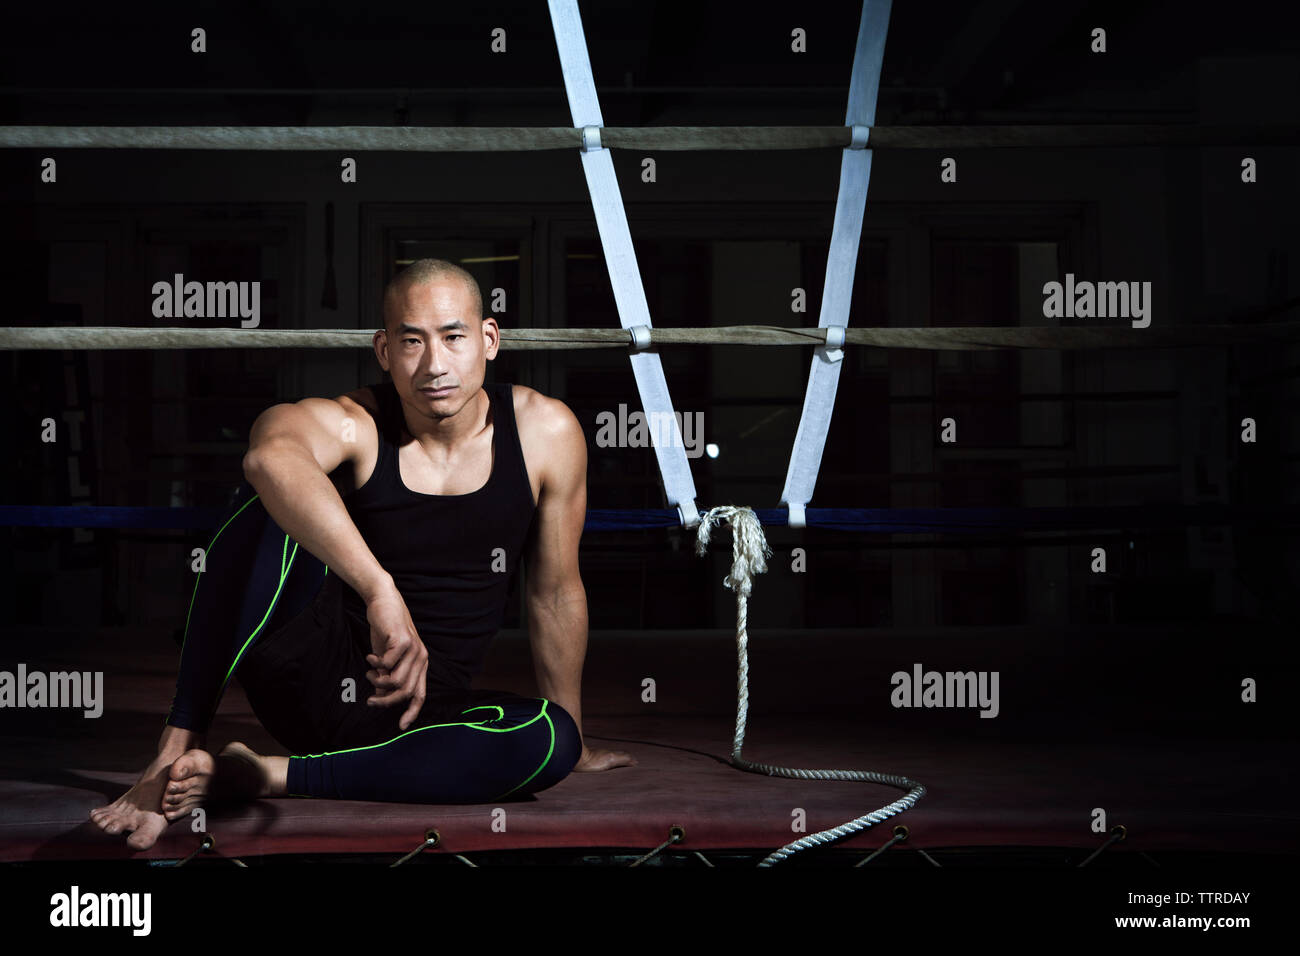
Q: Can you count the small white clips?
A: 6